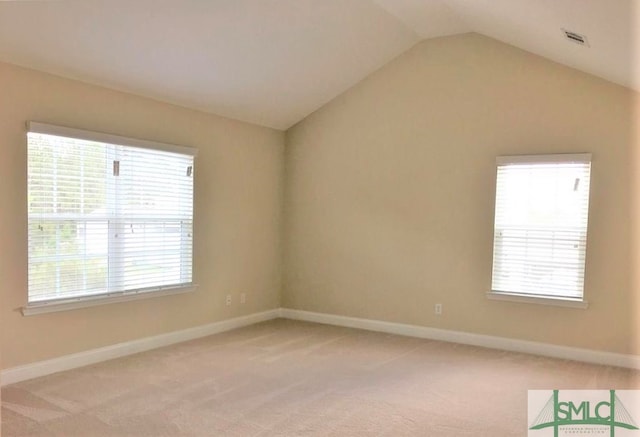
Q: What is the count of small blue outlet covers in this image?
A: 0